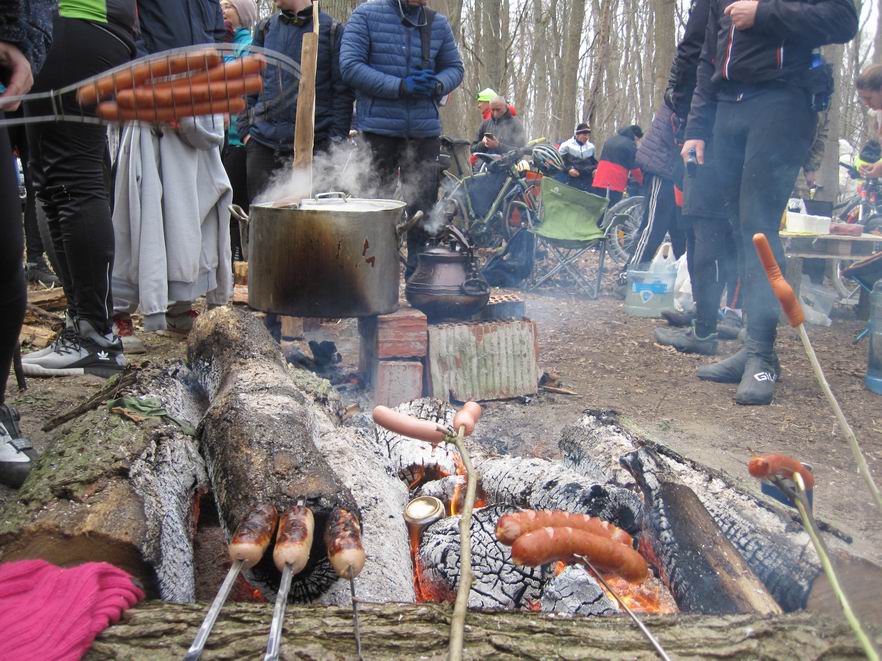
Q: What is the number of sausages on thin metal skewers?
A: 5